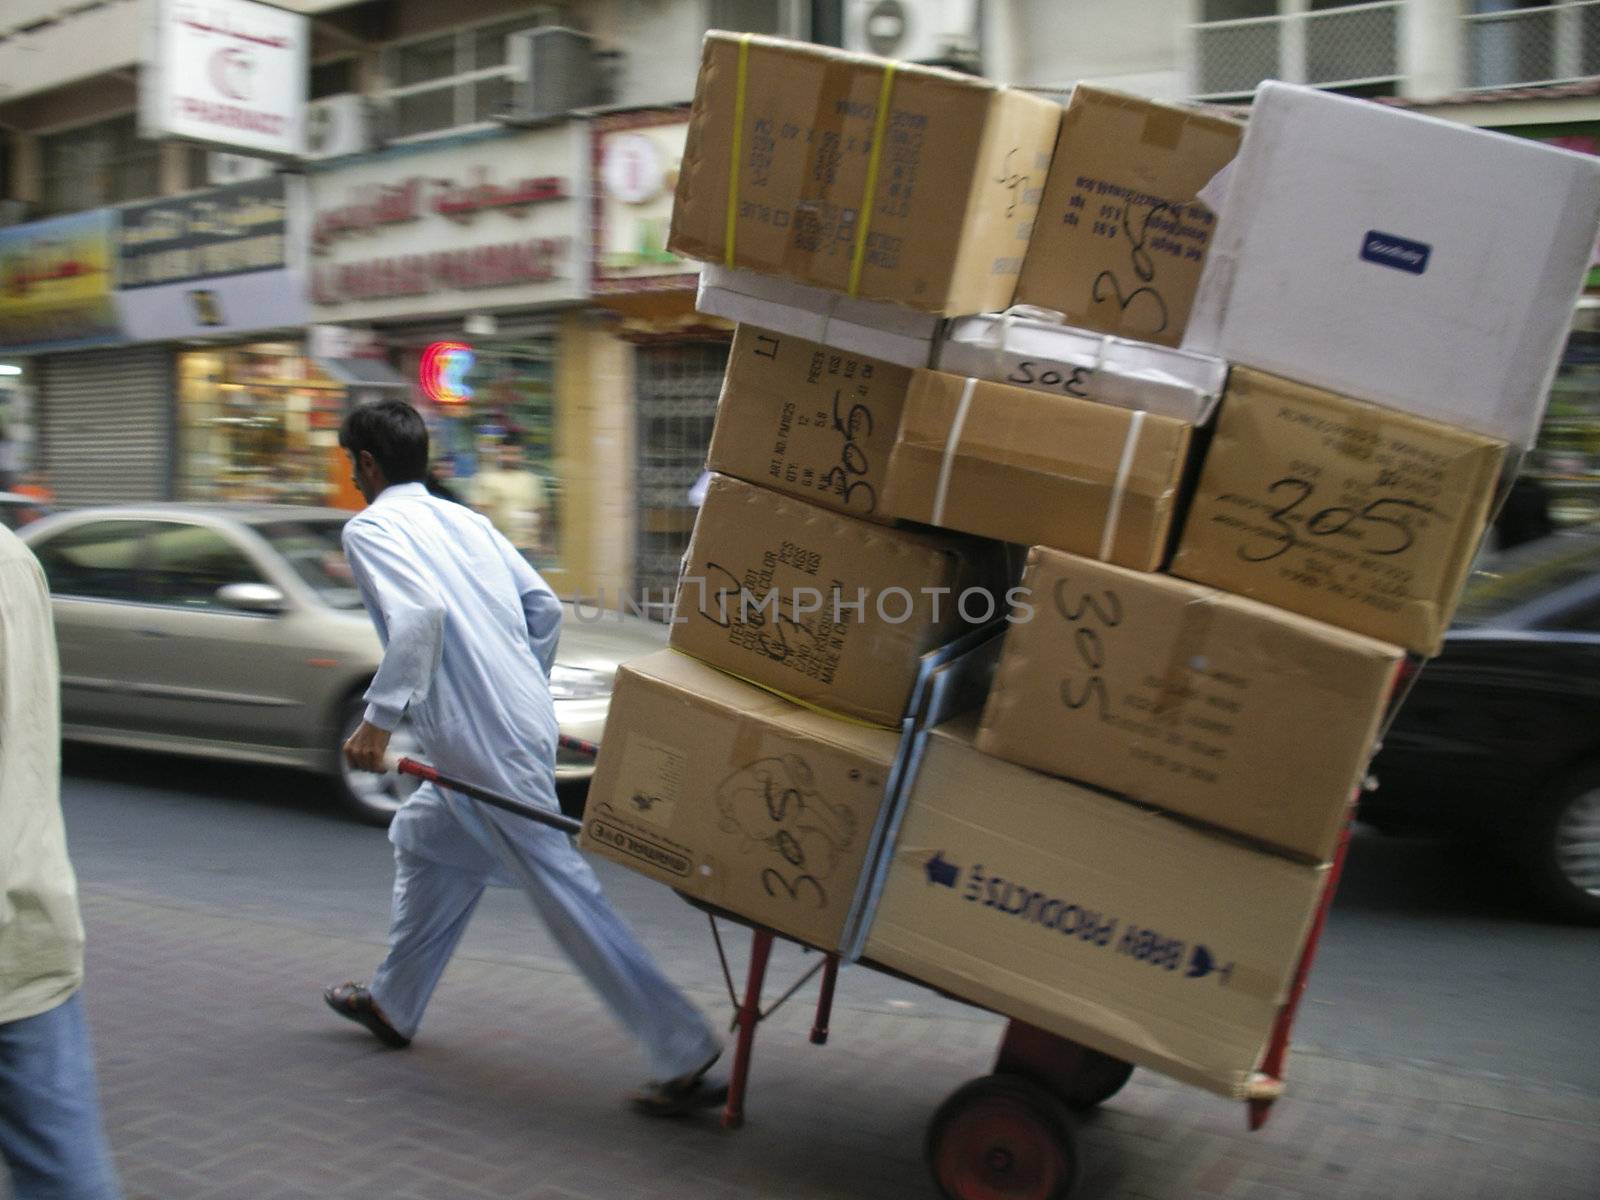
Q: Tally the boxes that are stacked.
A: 12